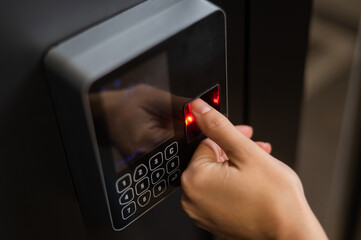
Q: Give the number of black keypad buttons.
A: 12